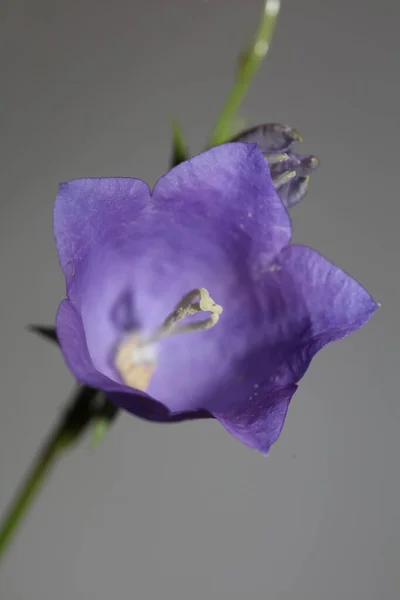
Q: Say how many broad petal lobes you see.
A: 5